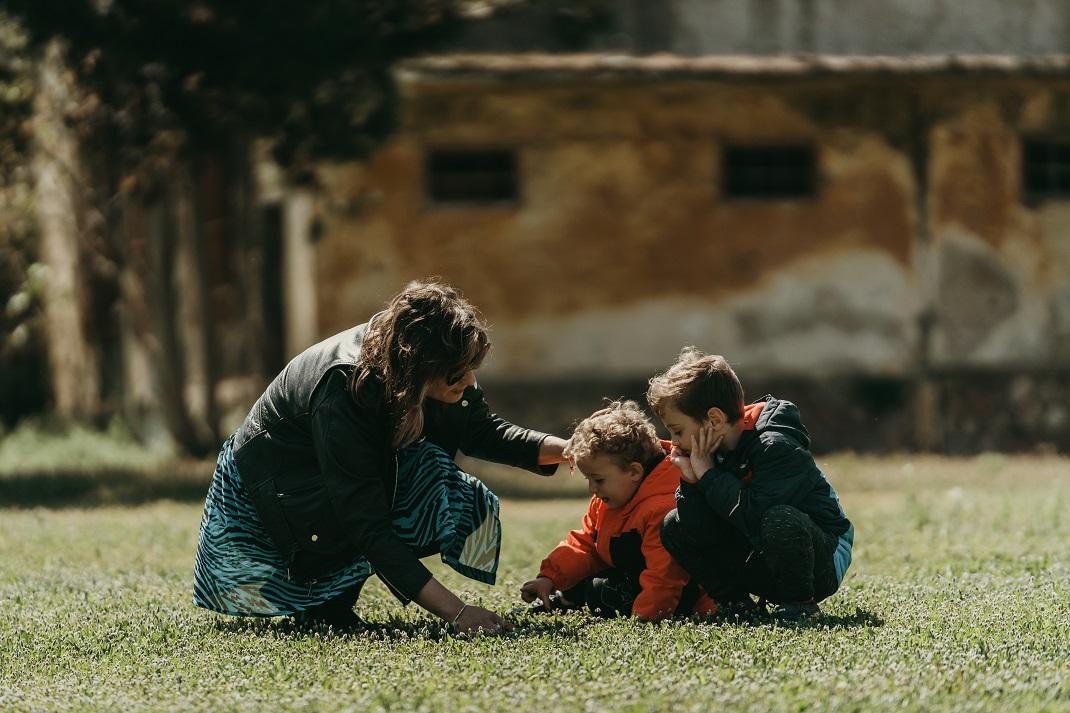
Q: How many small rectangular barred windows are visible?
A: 3